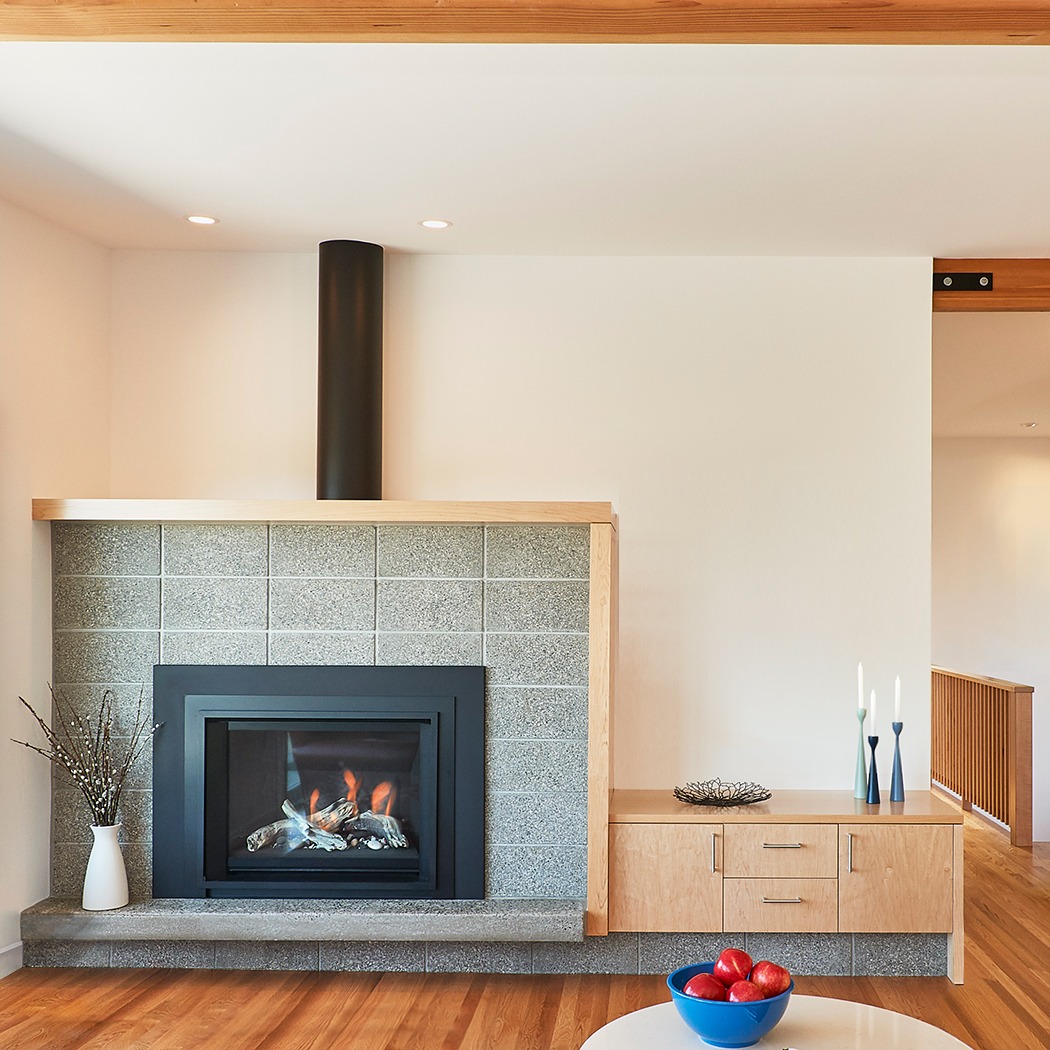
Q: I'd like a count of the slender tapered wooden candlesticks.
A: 3